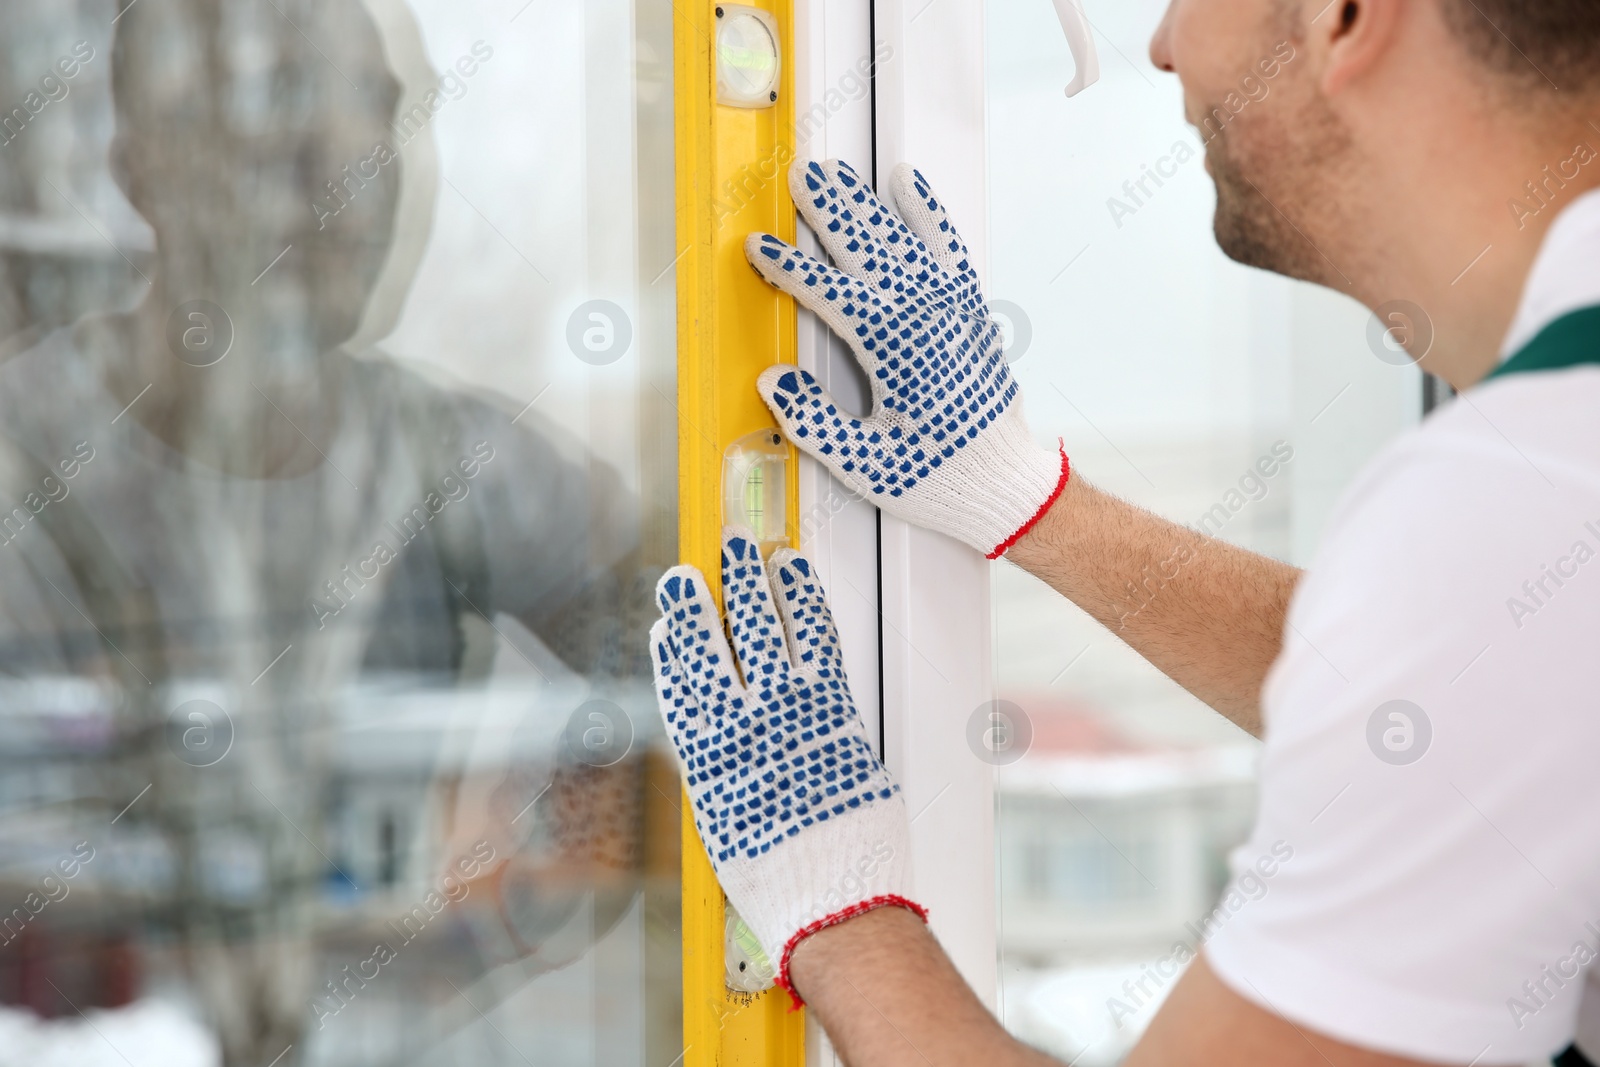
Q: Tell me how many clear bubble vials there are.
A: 3